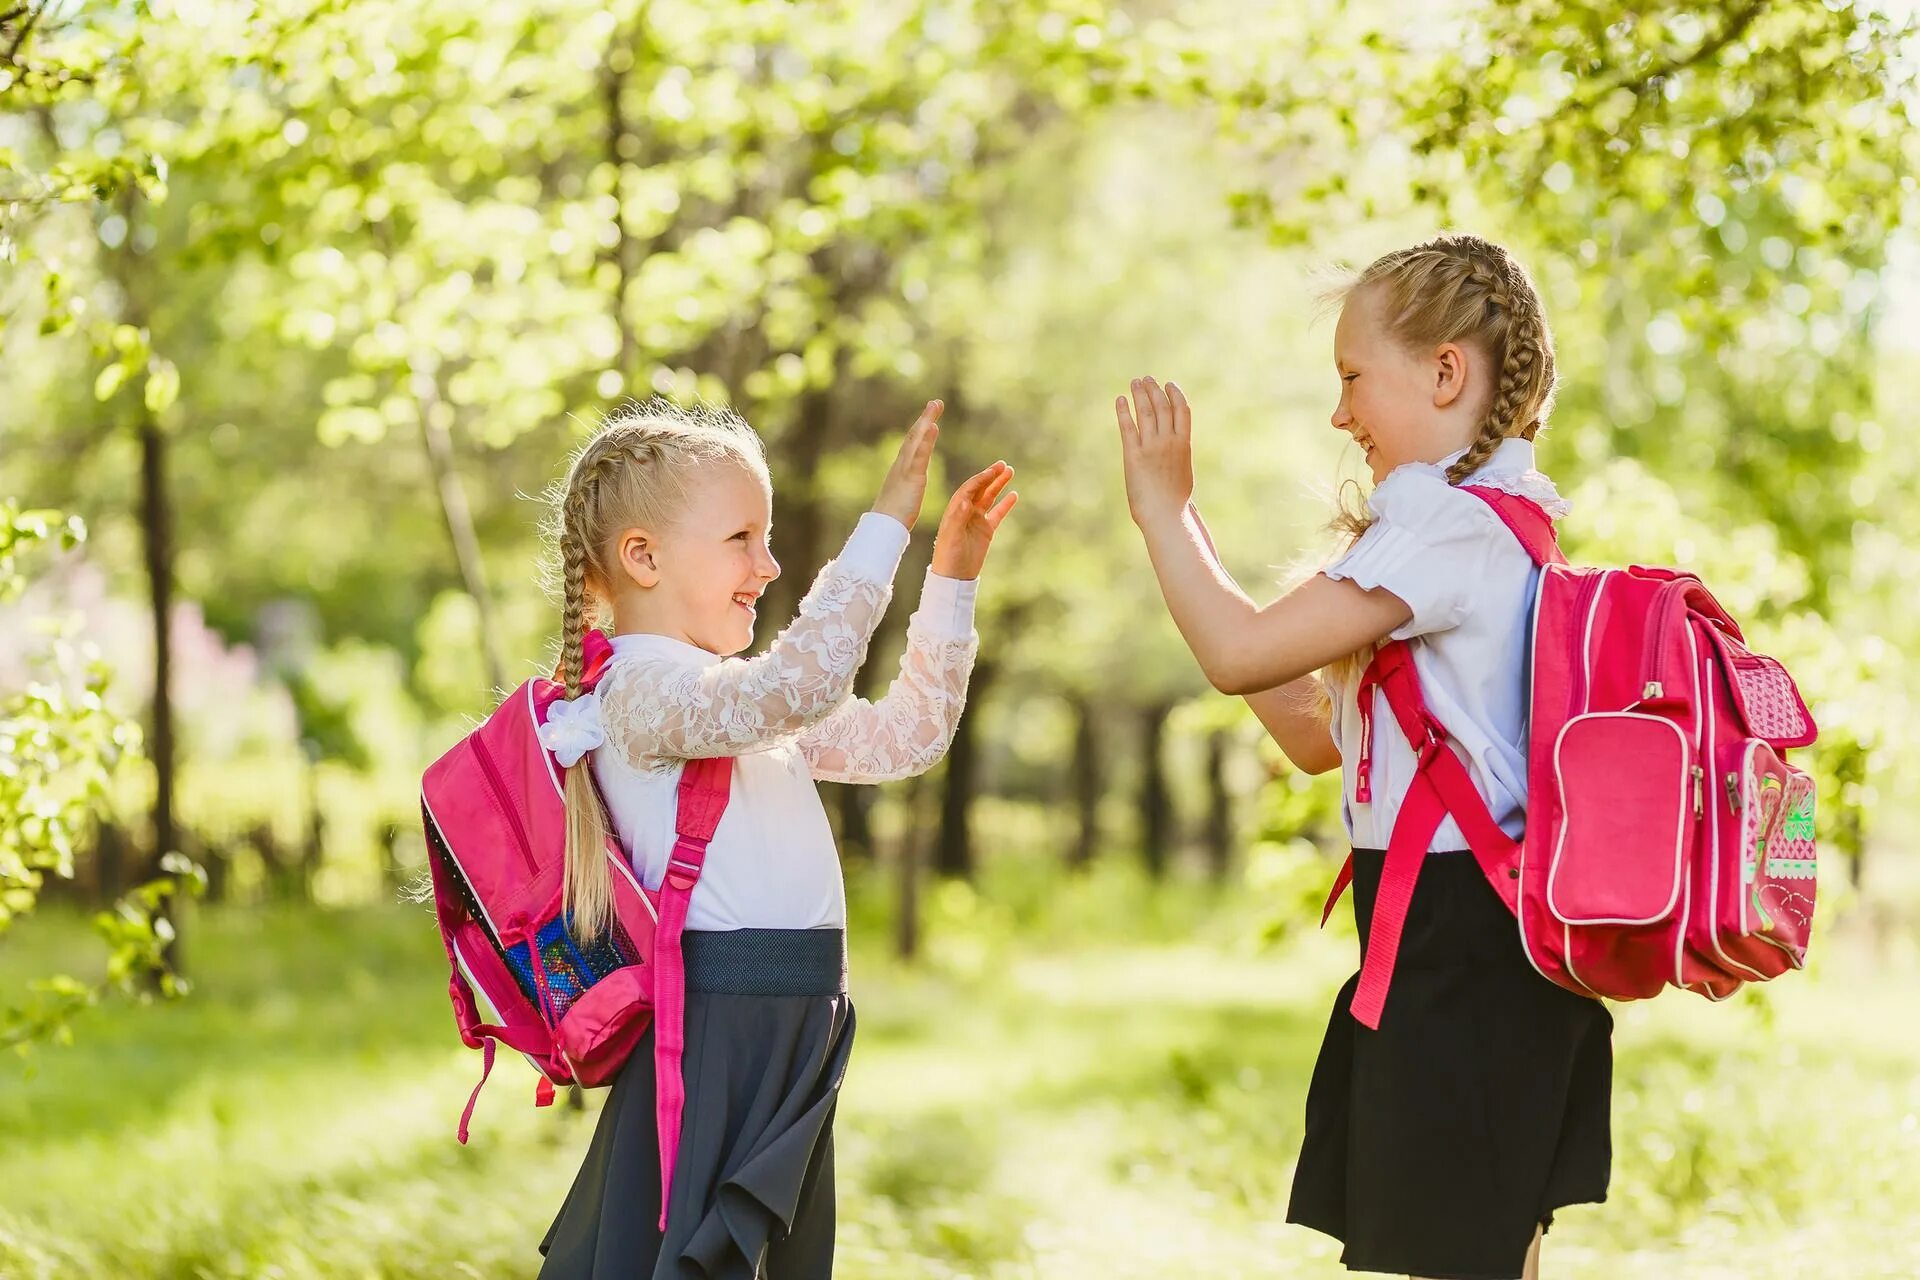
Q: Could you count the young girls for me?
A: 2